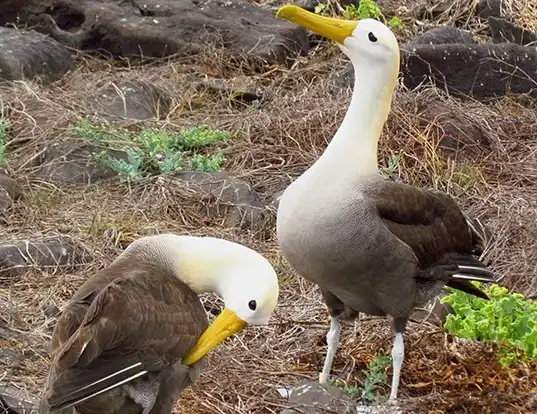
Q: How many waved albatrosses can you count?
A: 2